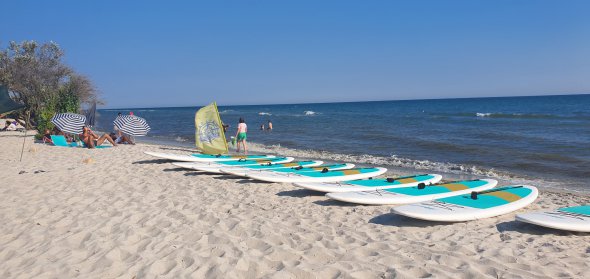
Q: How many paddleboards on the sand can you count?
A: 9